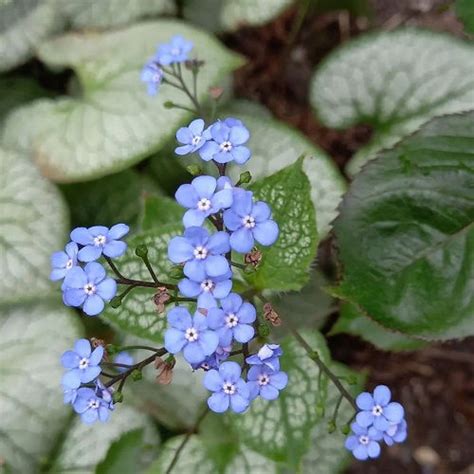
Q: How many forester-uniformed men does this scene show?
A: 0